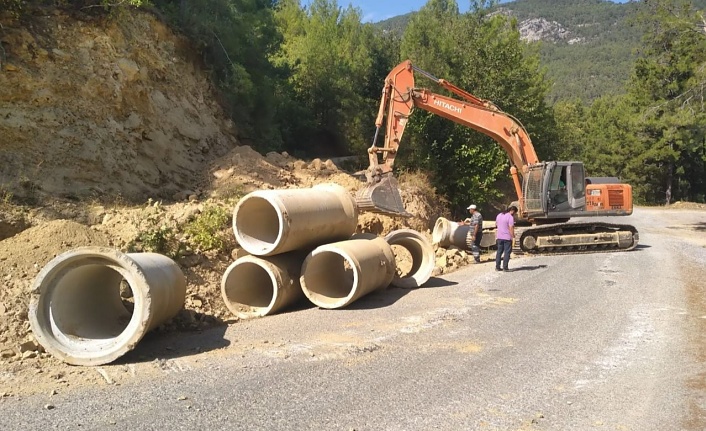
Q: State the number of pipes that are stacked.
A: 3